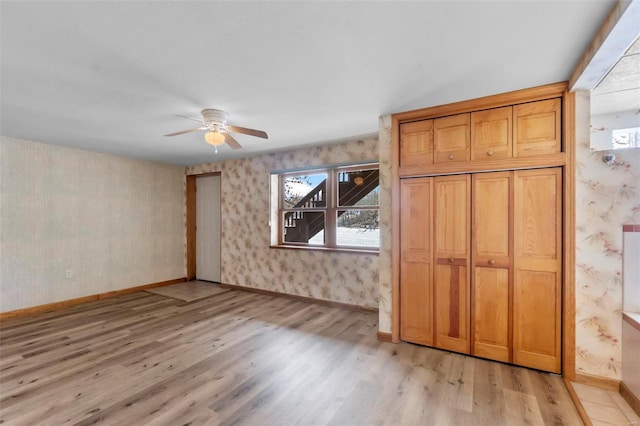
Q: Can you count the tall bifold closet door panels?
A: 4